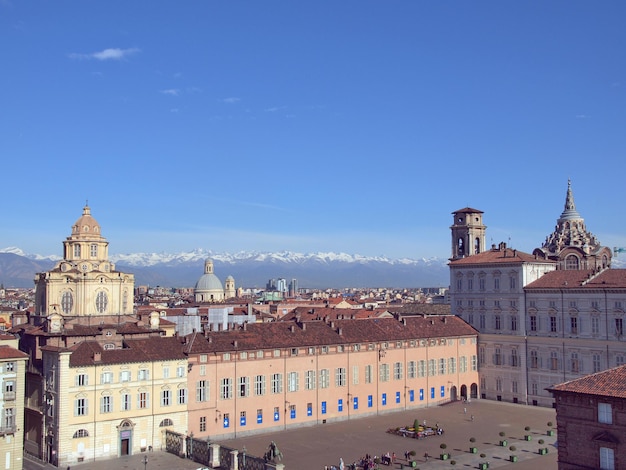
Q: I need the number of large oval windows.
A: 2